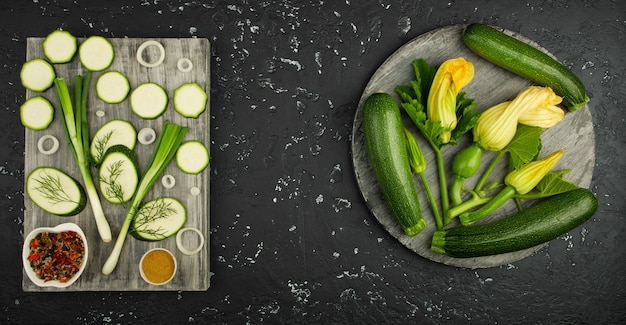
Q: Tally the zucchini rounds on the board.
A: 8